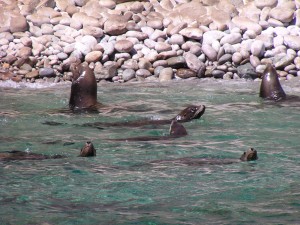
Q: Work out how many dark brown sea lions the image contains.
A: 6